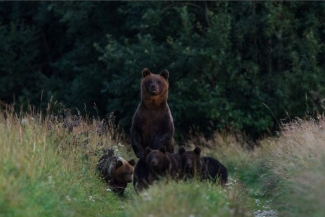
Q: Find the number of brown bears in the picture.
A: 4